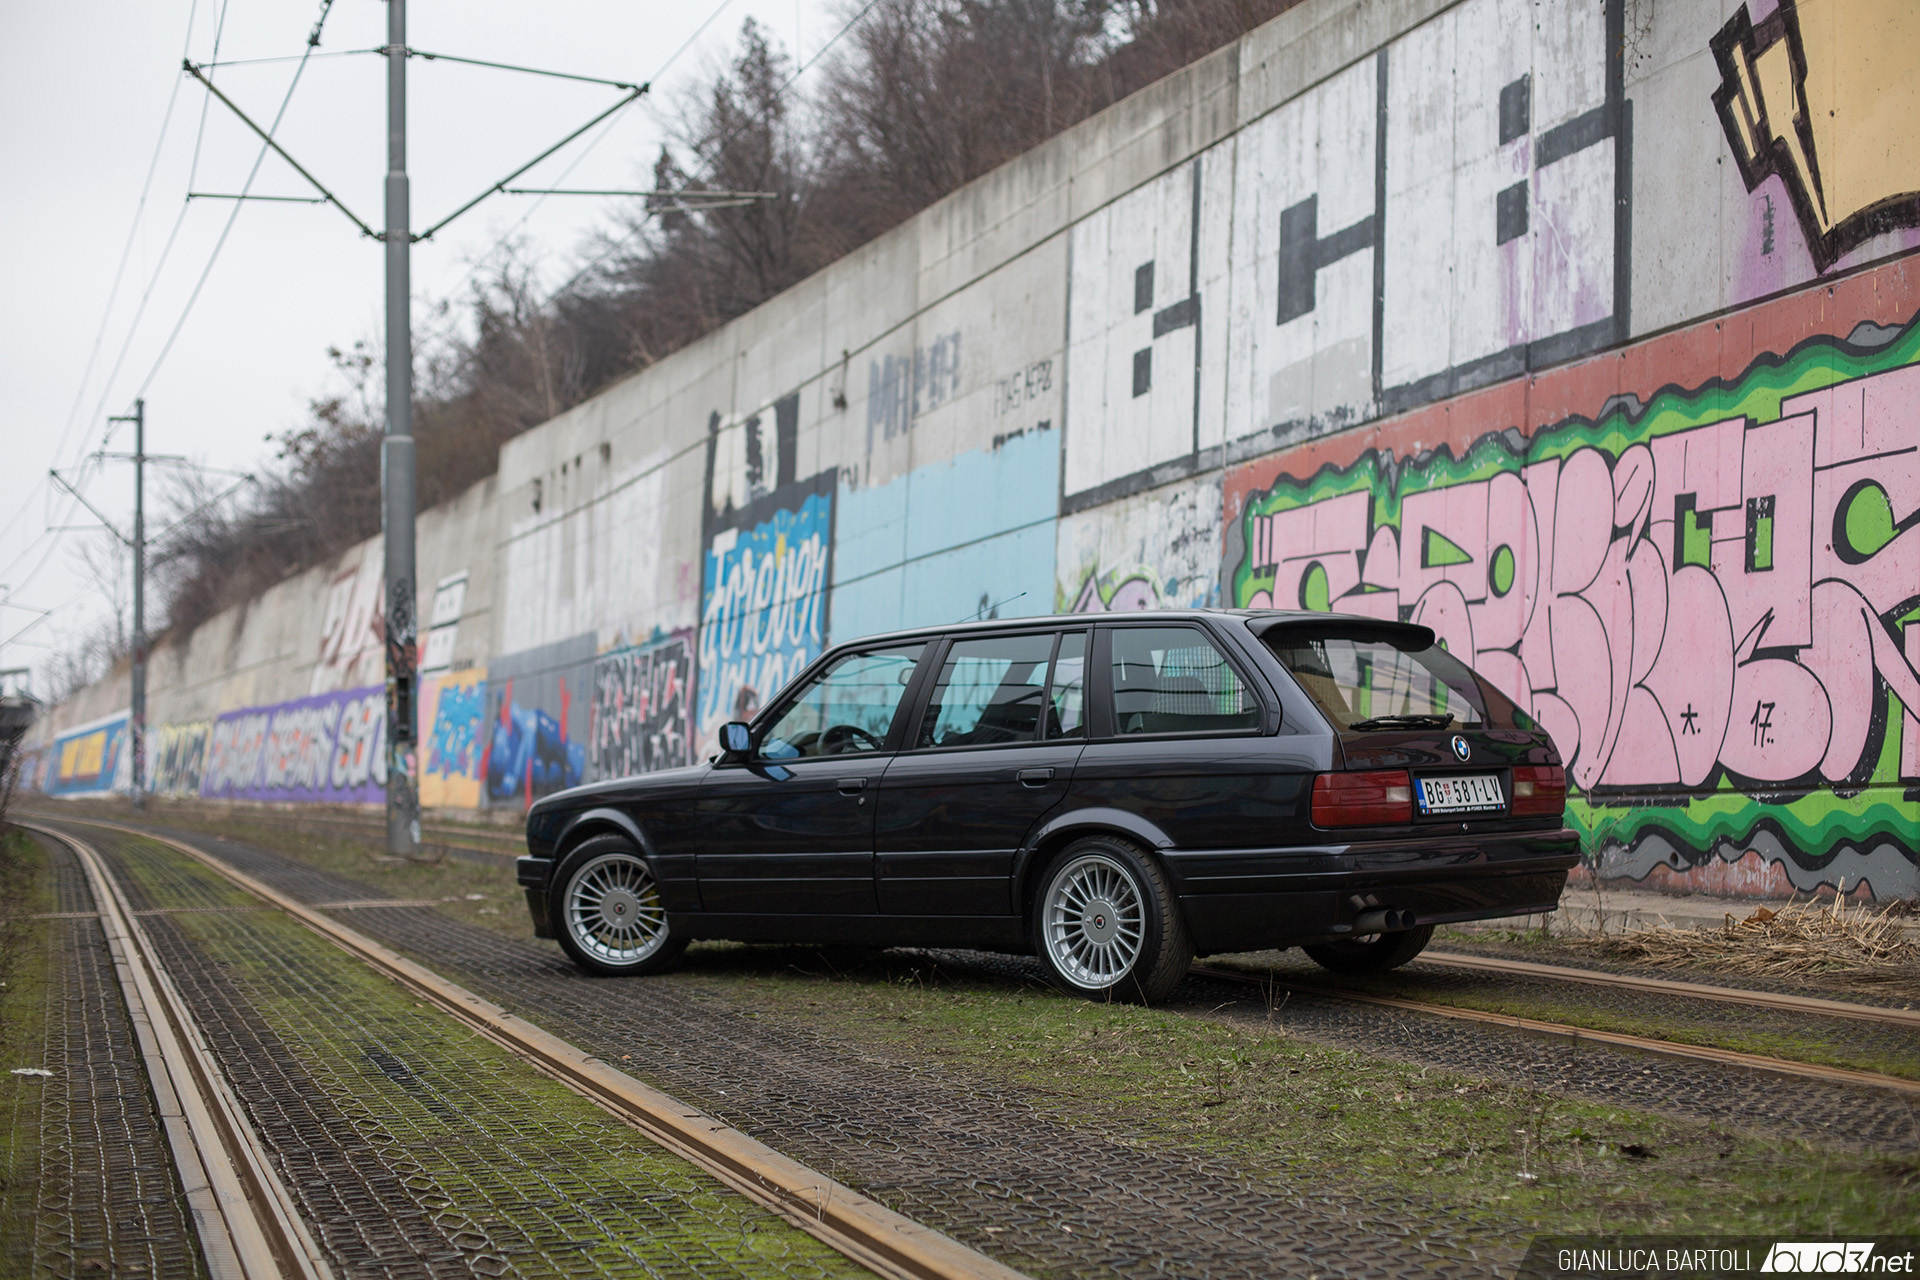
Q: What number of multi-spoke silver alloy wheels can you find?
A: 2